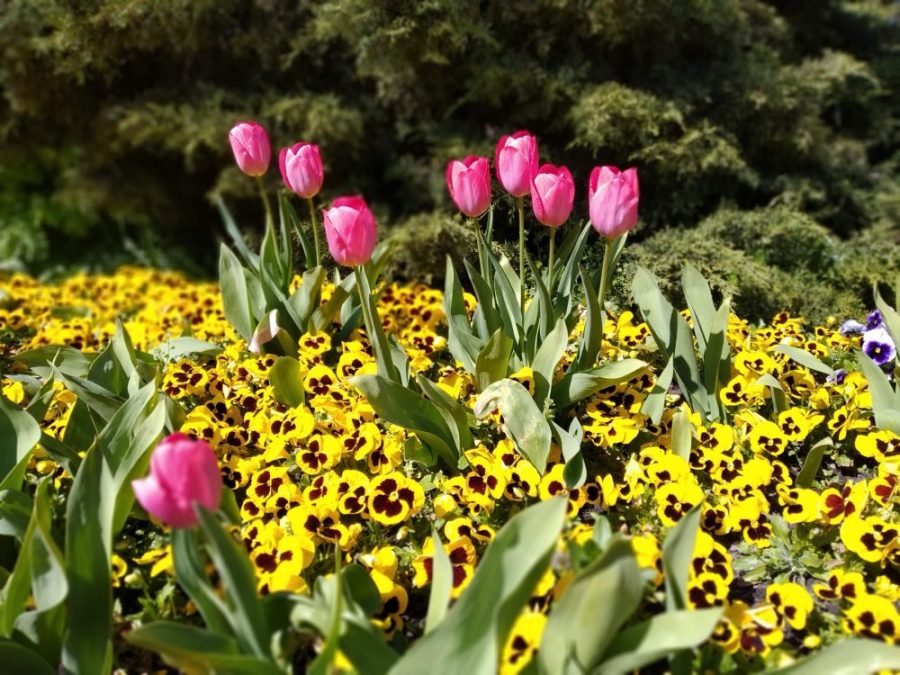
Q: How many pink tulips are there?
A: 8